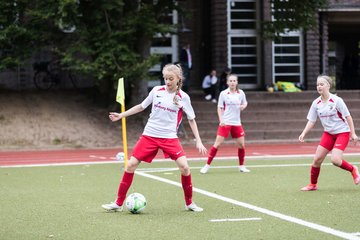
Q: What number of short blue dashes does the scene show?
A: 0